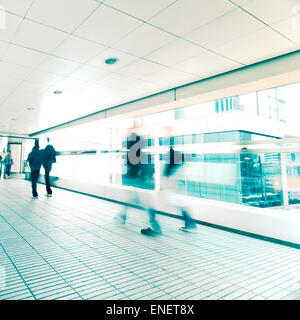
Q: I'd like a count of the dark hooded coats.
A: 2